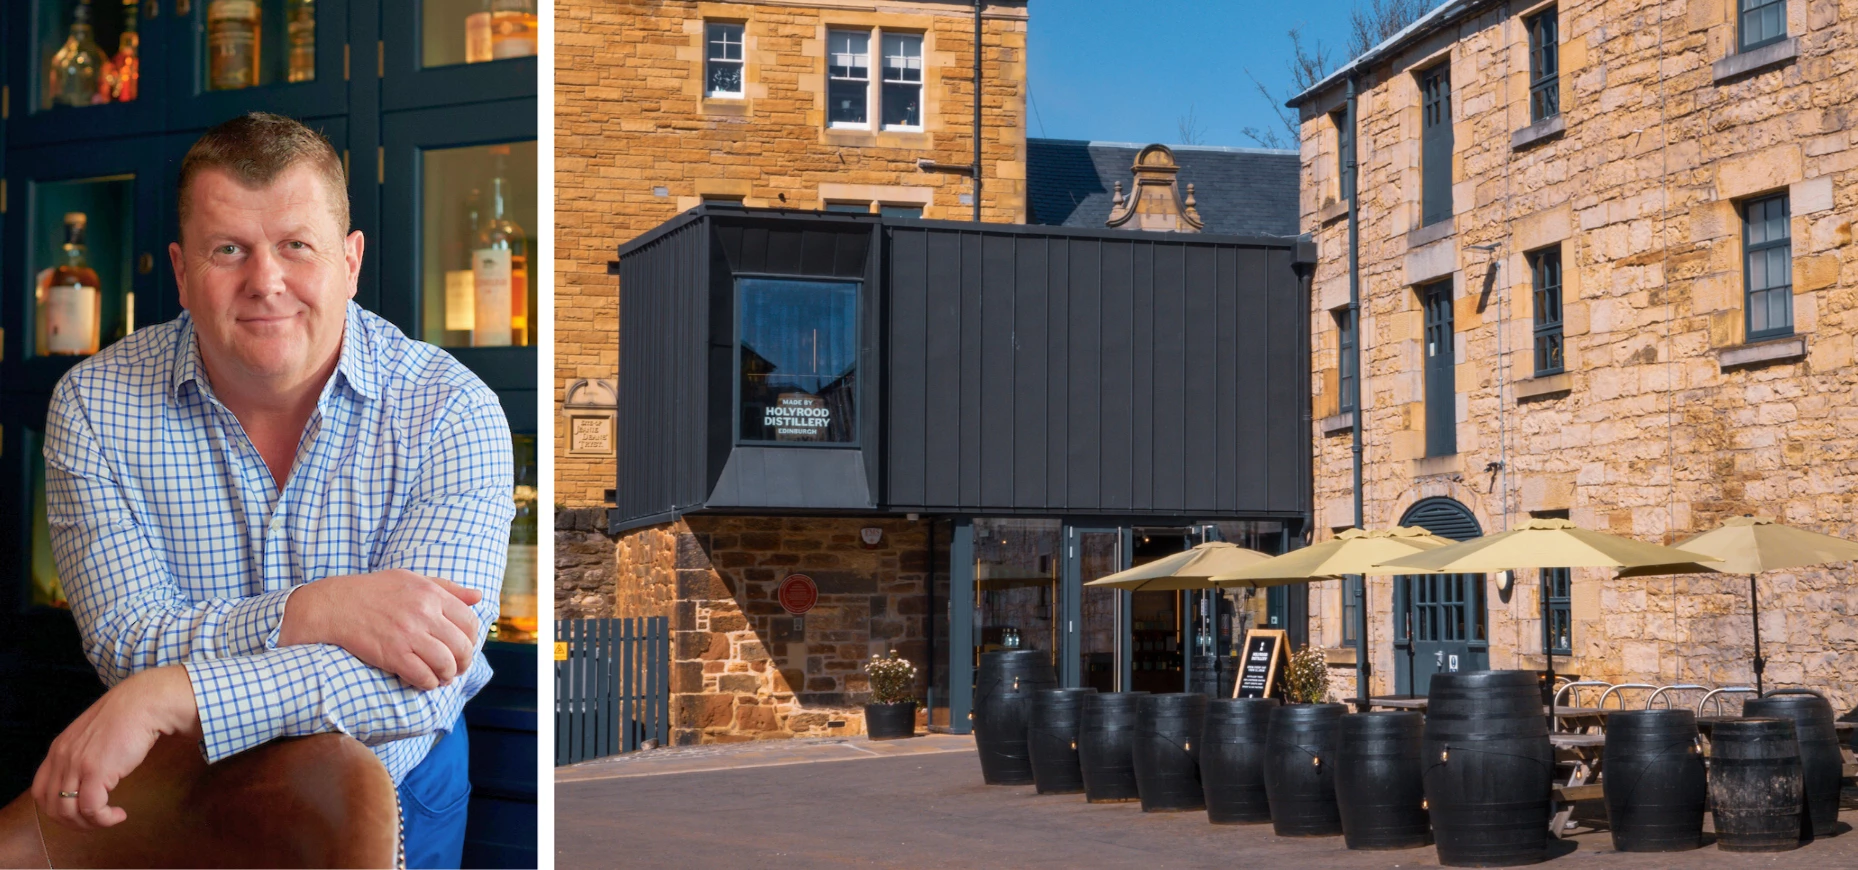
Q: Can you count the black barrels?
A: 11